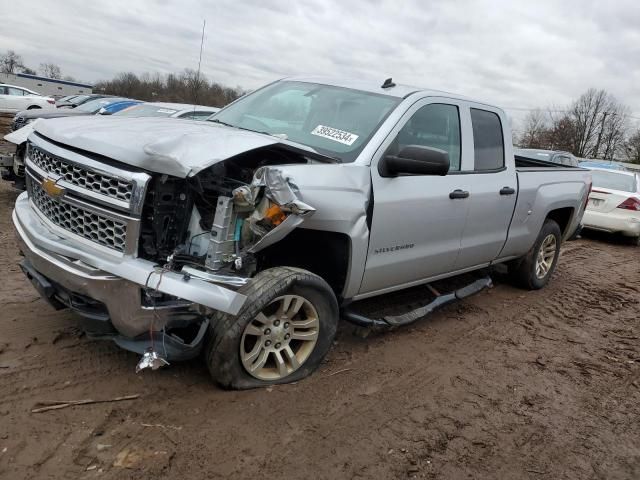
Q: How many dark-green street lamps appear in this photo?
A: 0